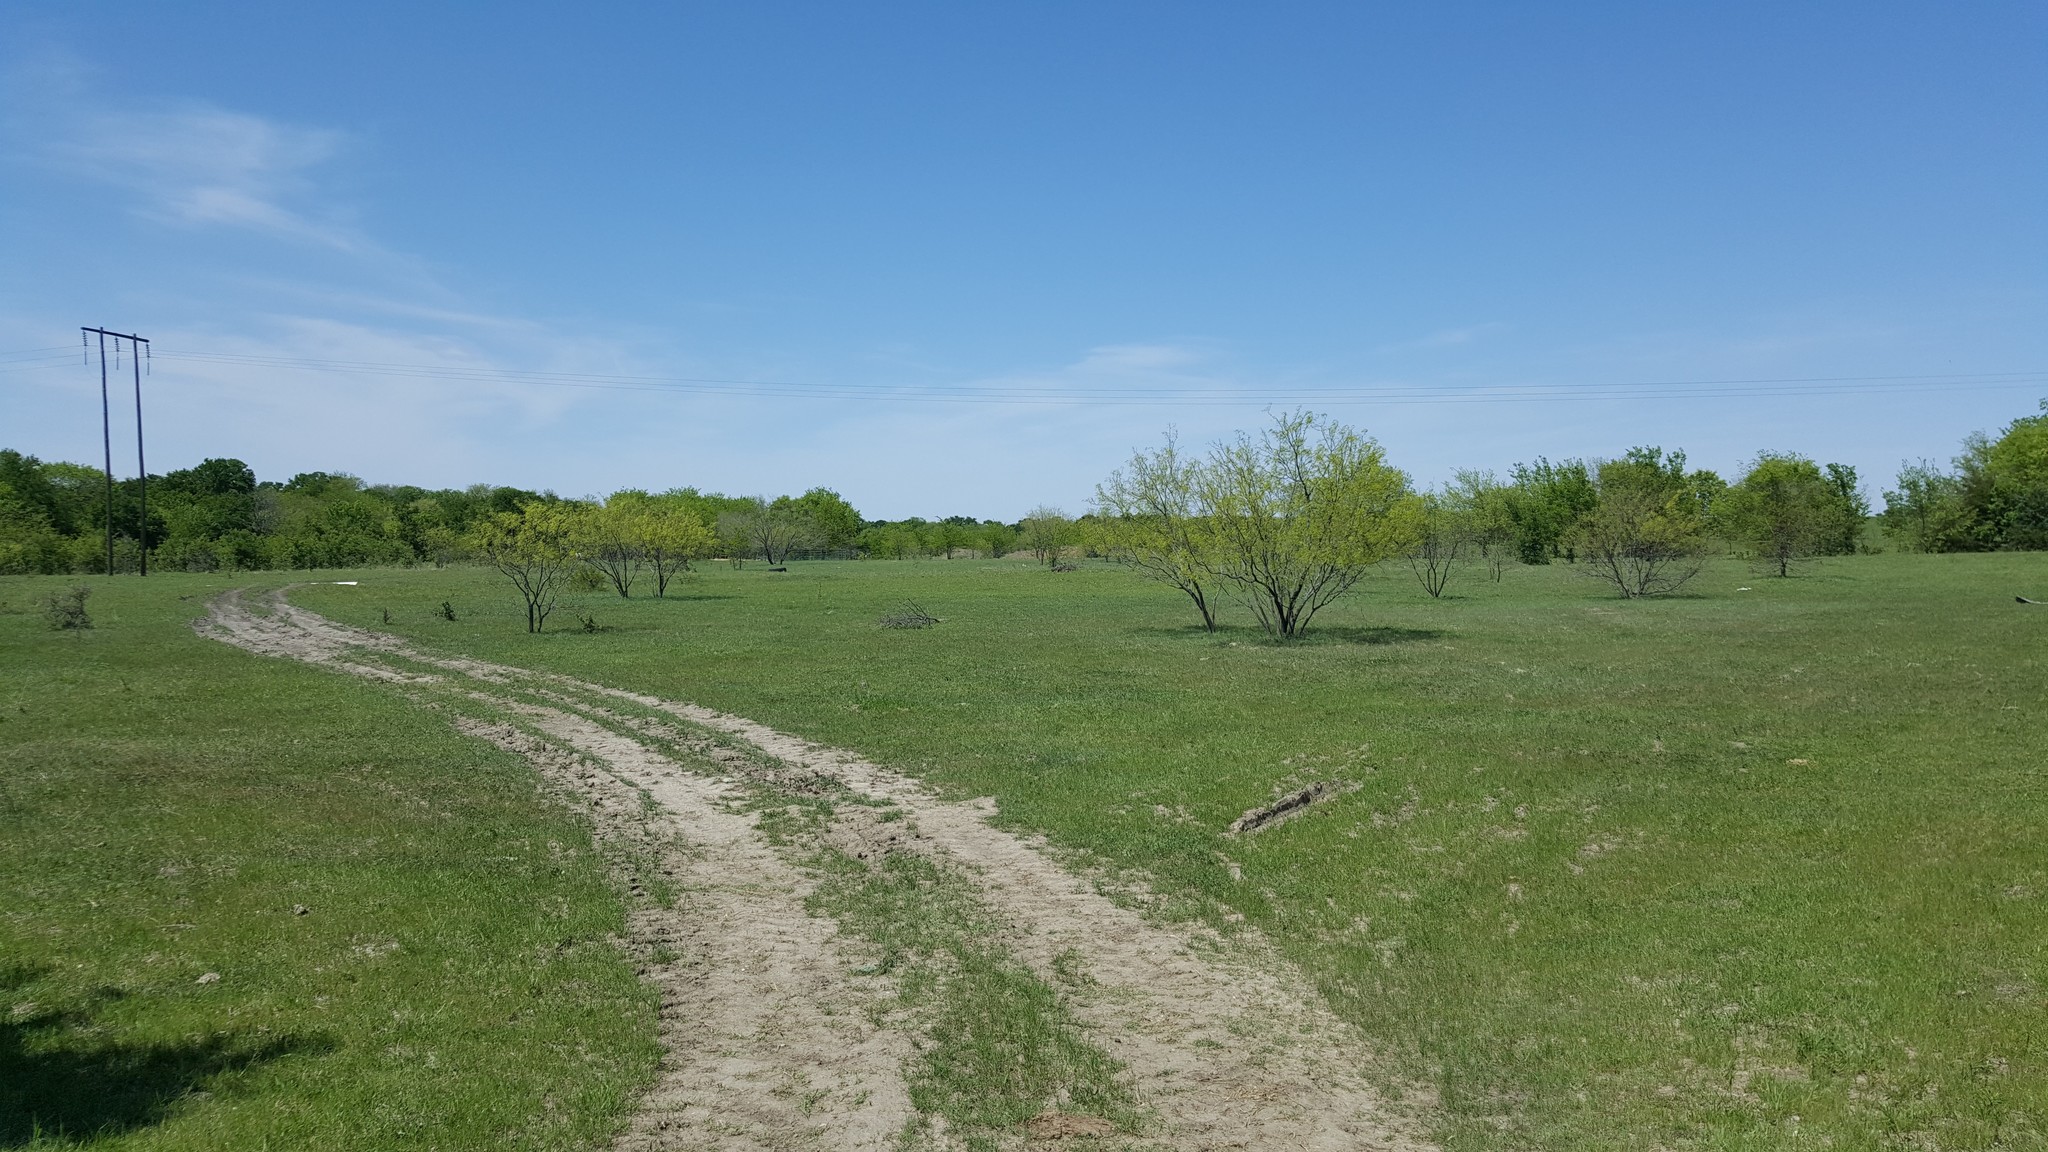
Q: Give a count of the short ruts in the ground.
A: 1